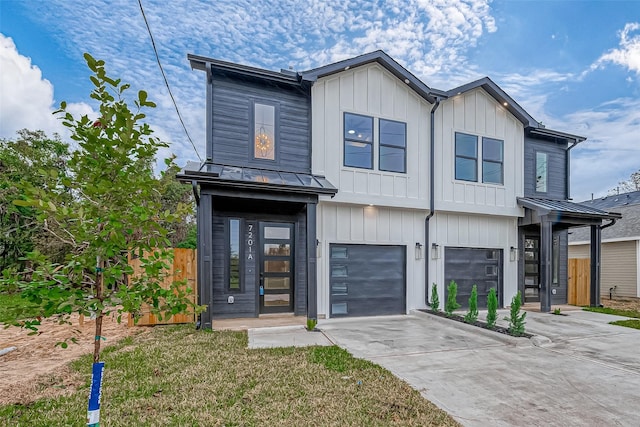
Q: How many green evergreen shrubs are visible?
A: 5